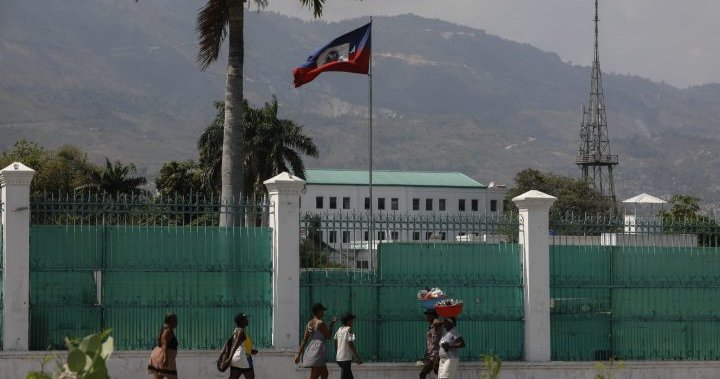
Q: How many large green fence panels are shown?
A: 3